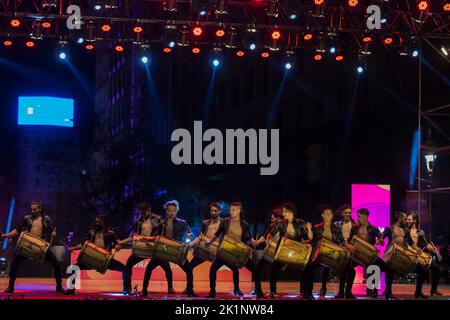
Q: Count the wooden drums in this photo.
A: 12